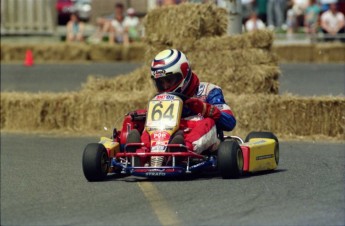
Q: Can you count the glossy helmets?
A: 1